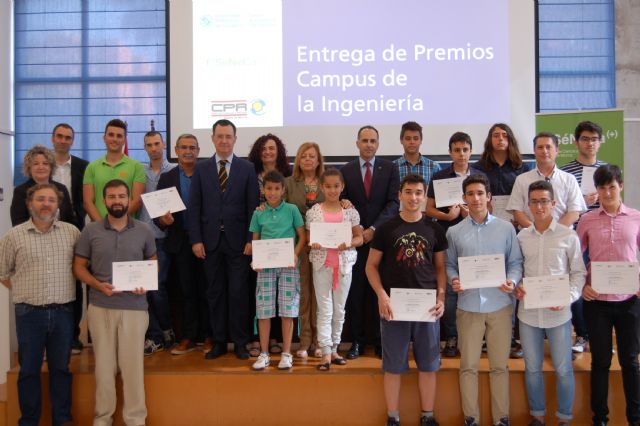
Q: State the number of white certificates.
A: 11